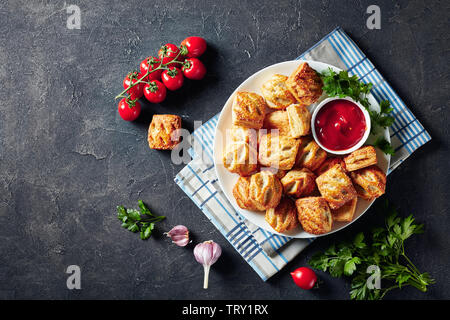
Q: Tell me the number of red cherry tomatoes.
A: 9